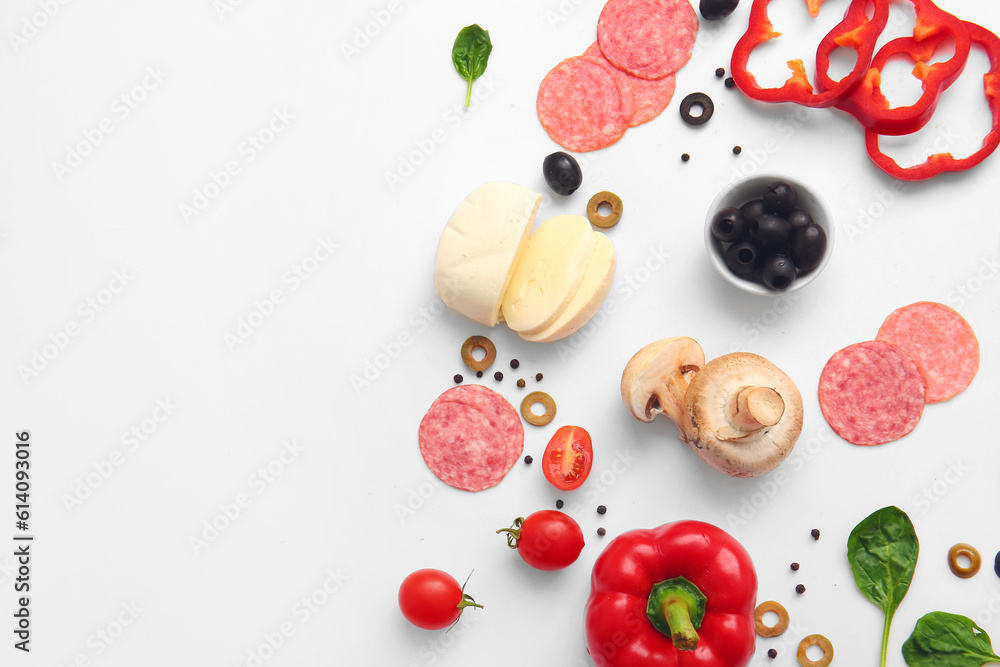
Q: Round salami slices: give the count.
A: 6